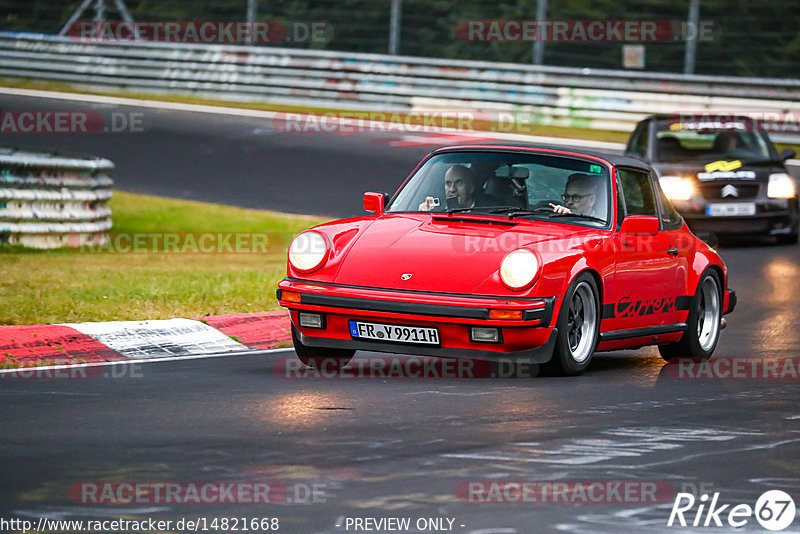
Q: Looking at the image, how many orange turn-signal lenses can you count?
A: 2